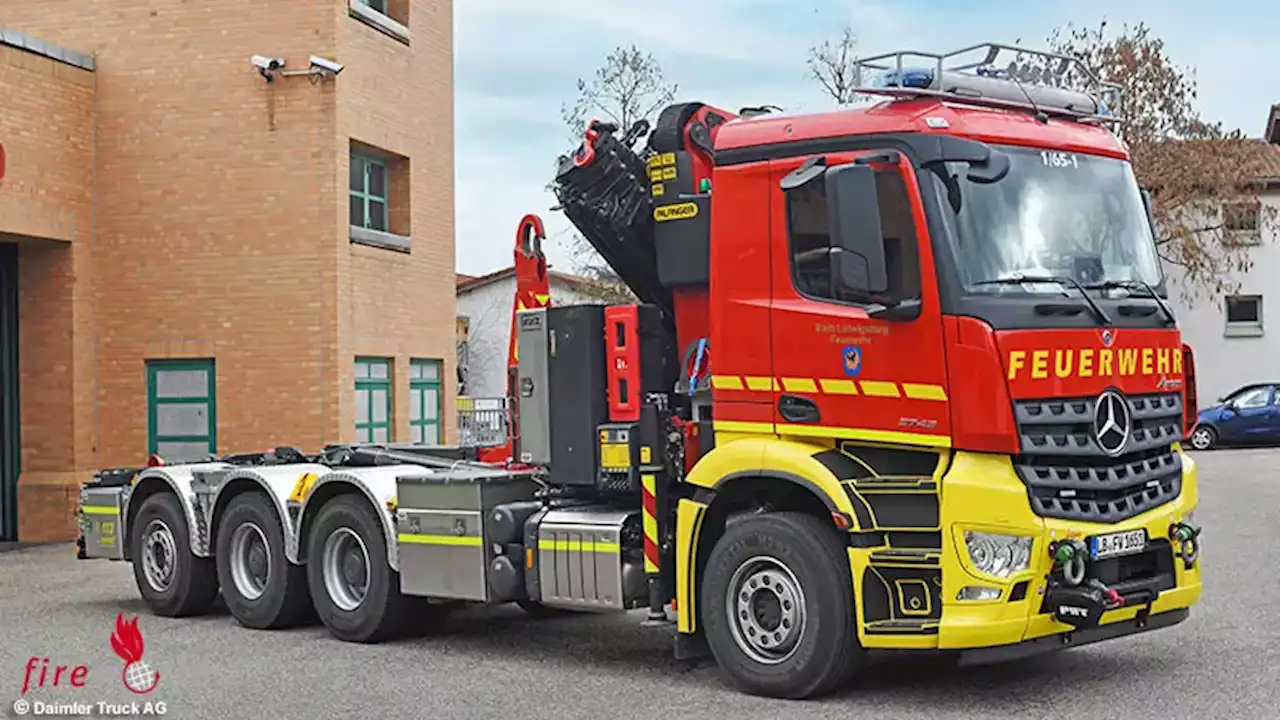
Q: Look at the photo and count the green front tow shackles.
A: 2